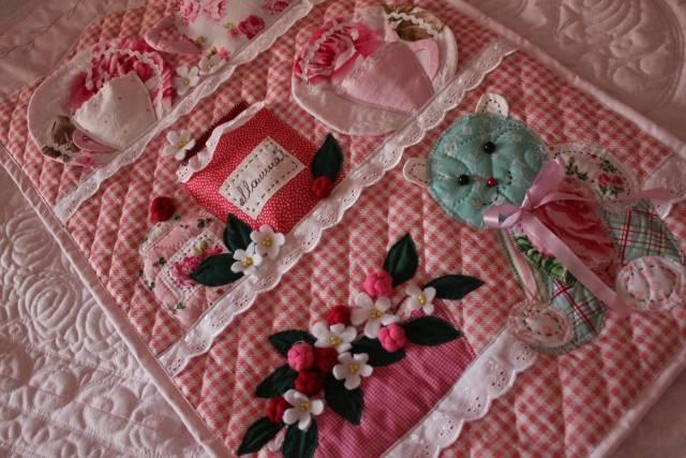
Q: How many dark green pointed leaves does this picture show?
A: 12